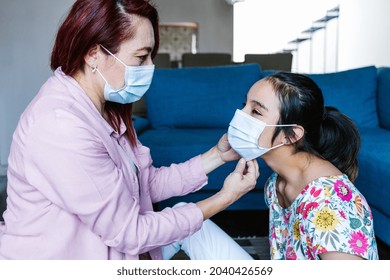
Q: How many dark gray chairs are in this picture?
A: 3